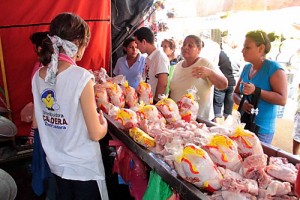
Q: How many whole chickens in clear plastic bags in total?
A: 11